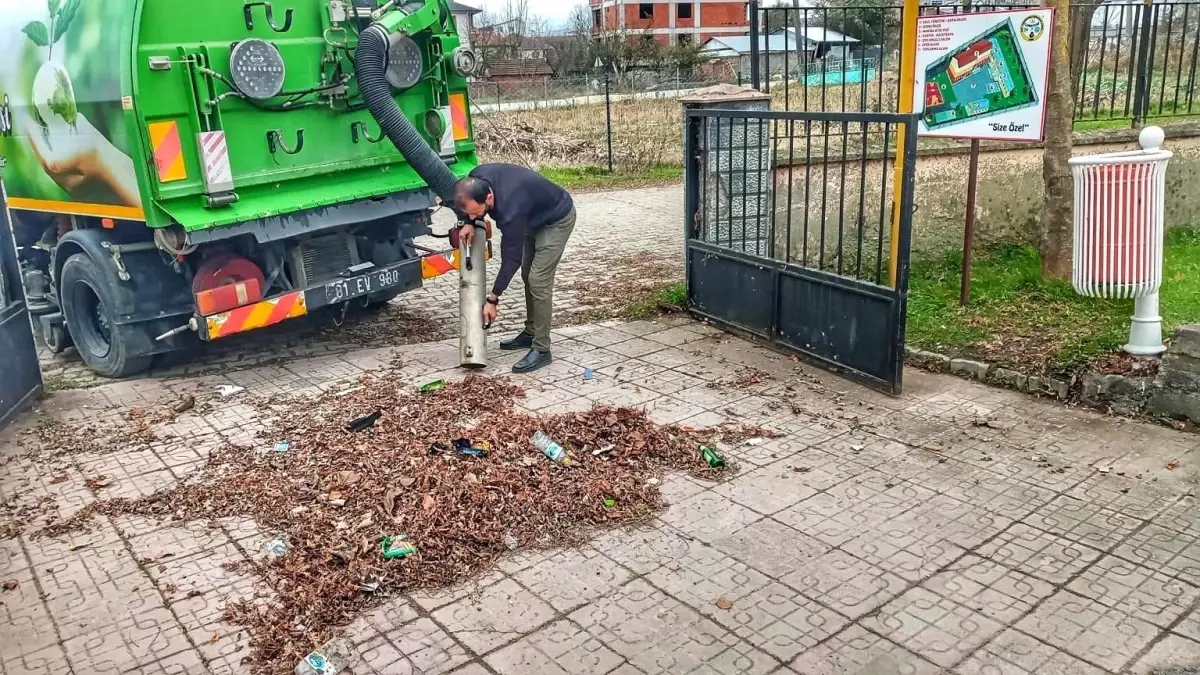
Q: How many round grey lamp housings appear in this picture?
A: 2